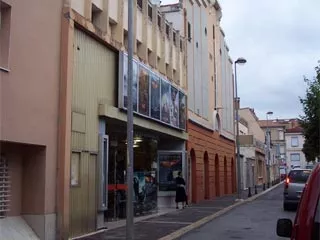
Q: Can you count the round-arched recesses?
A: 5